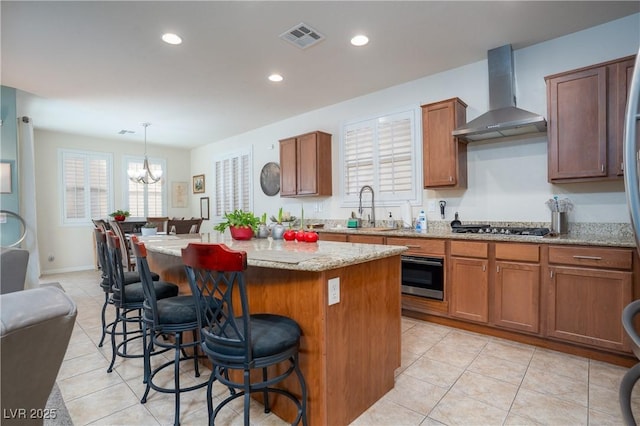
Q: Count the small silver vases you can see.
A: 2